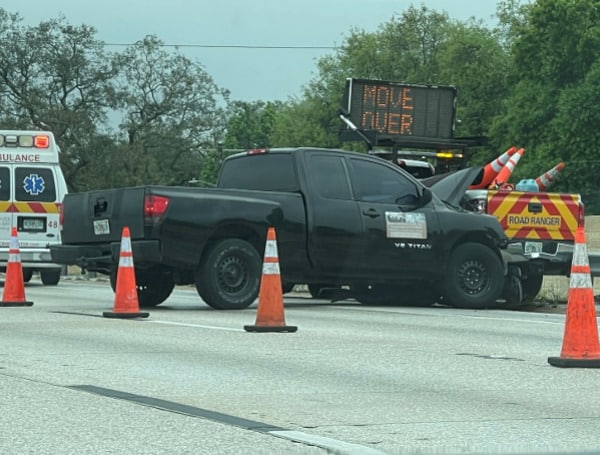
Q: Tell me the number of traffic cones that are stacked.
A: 3